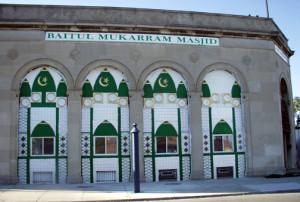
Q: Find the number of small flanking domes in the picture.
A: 8